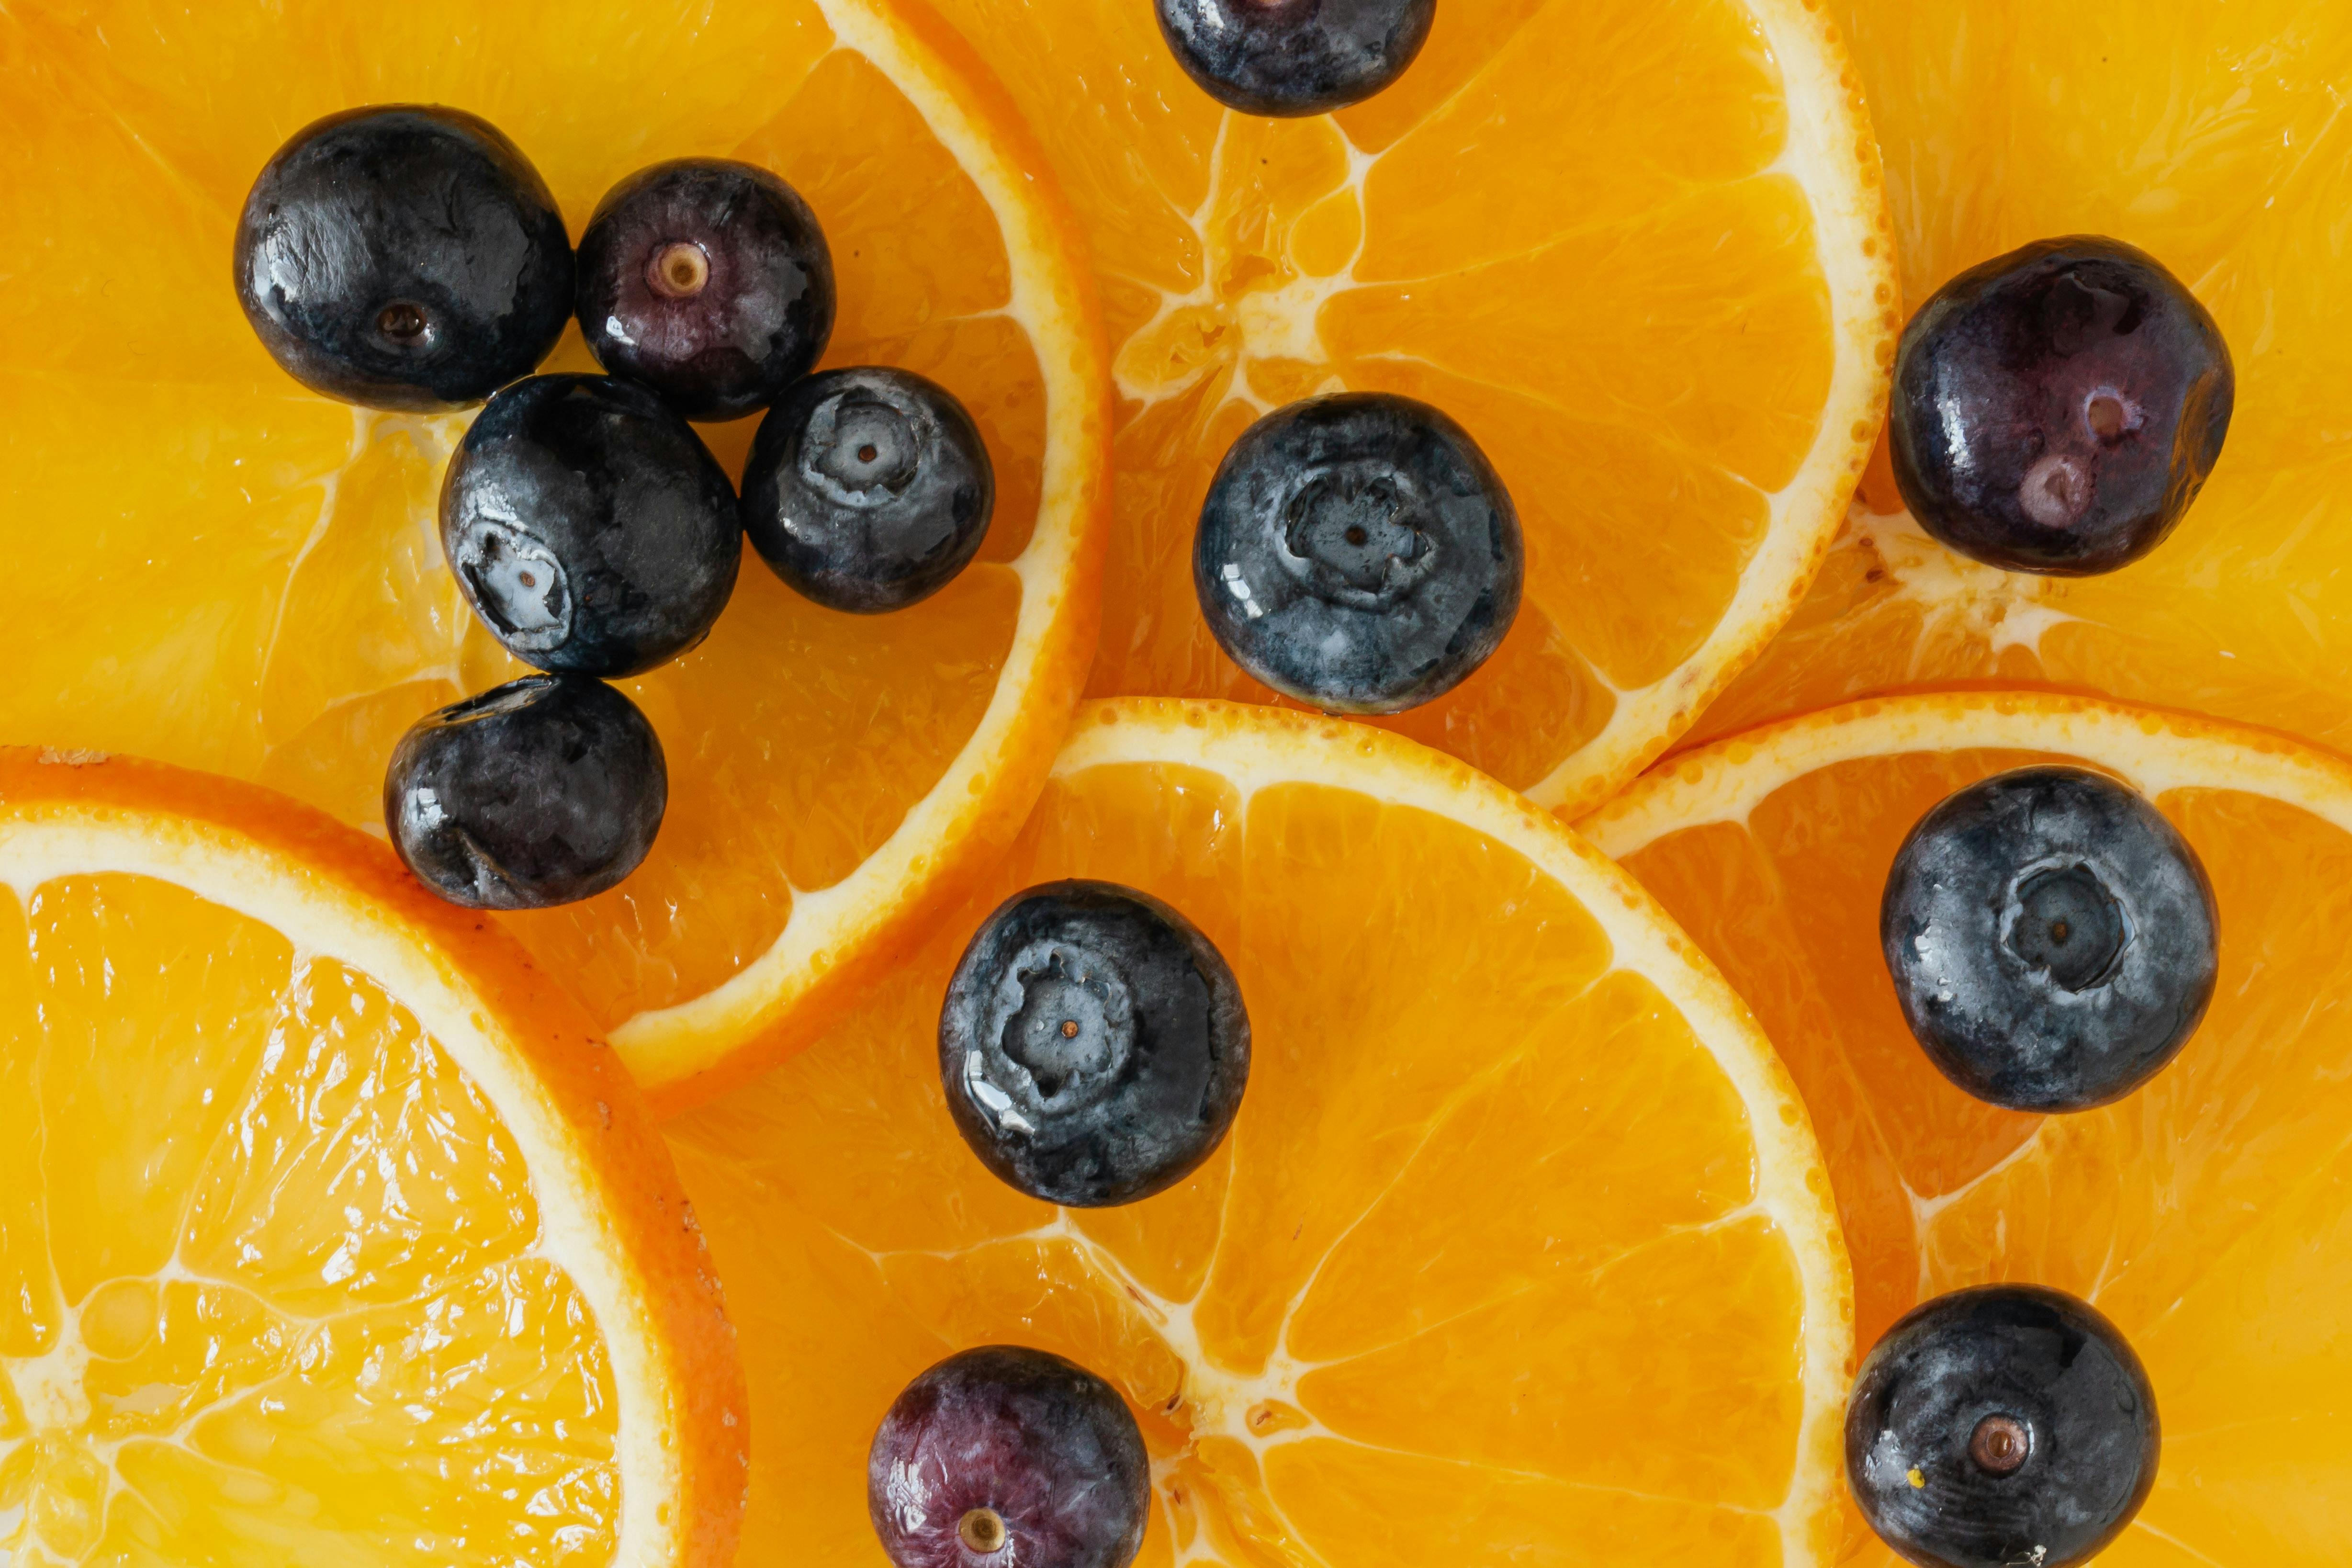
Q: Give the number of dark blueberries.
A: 12